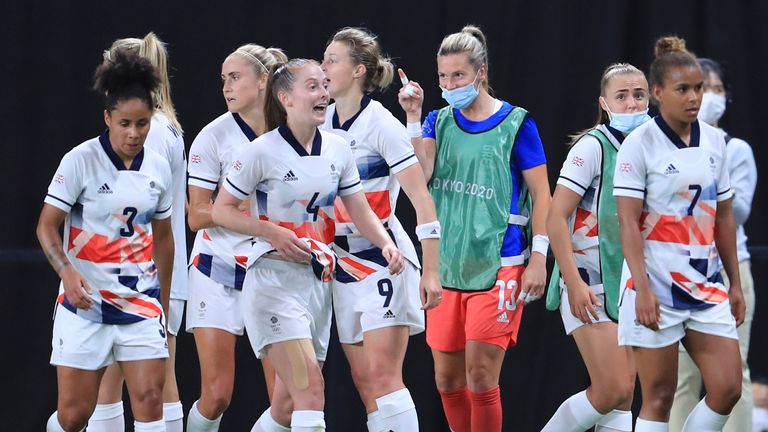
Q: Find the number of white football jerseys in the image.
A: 7